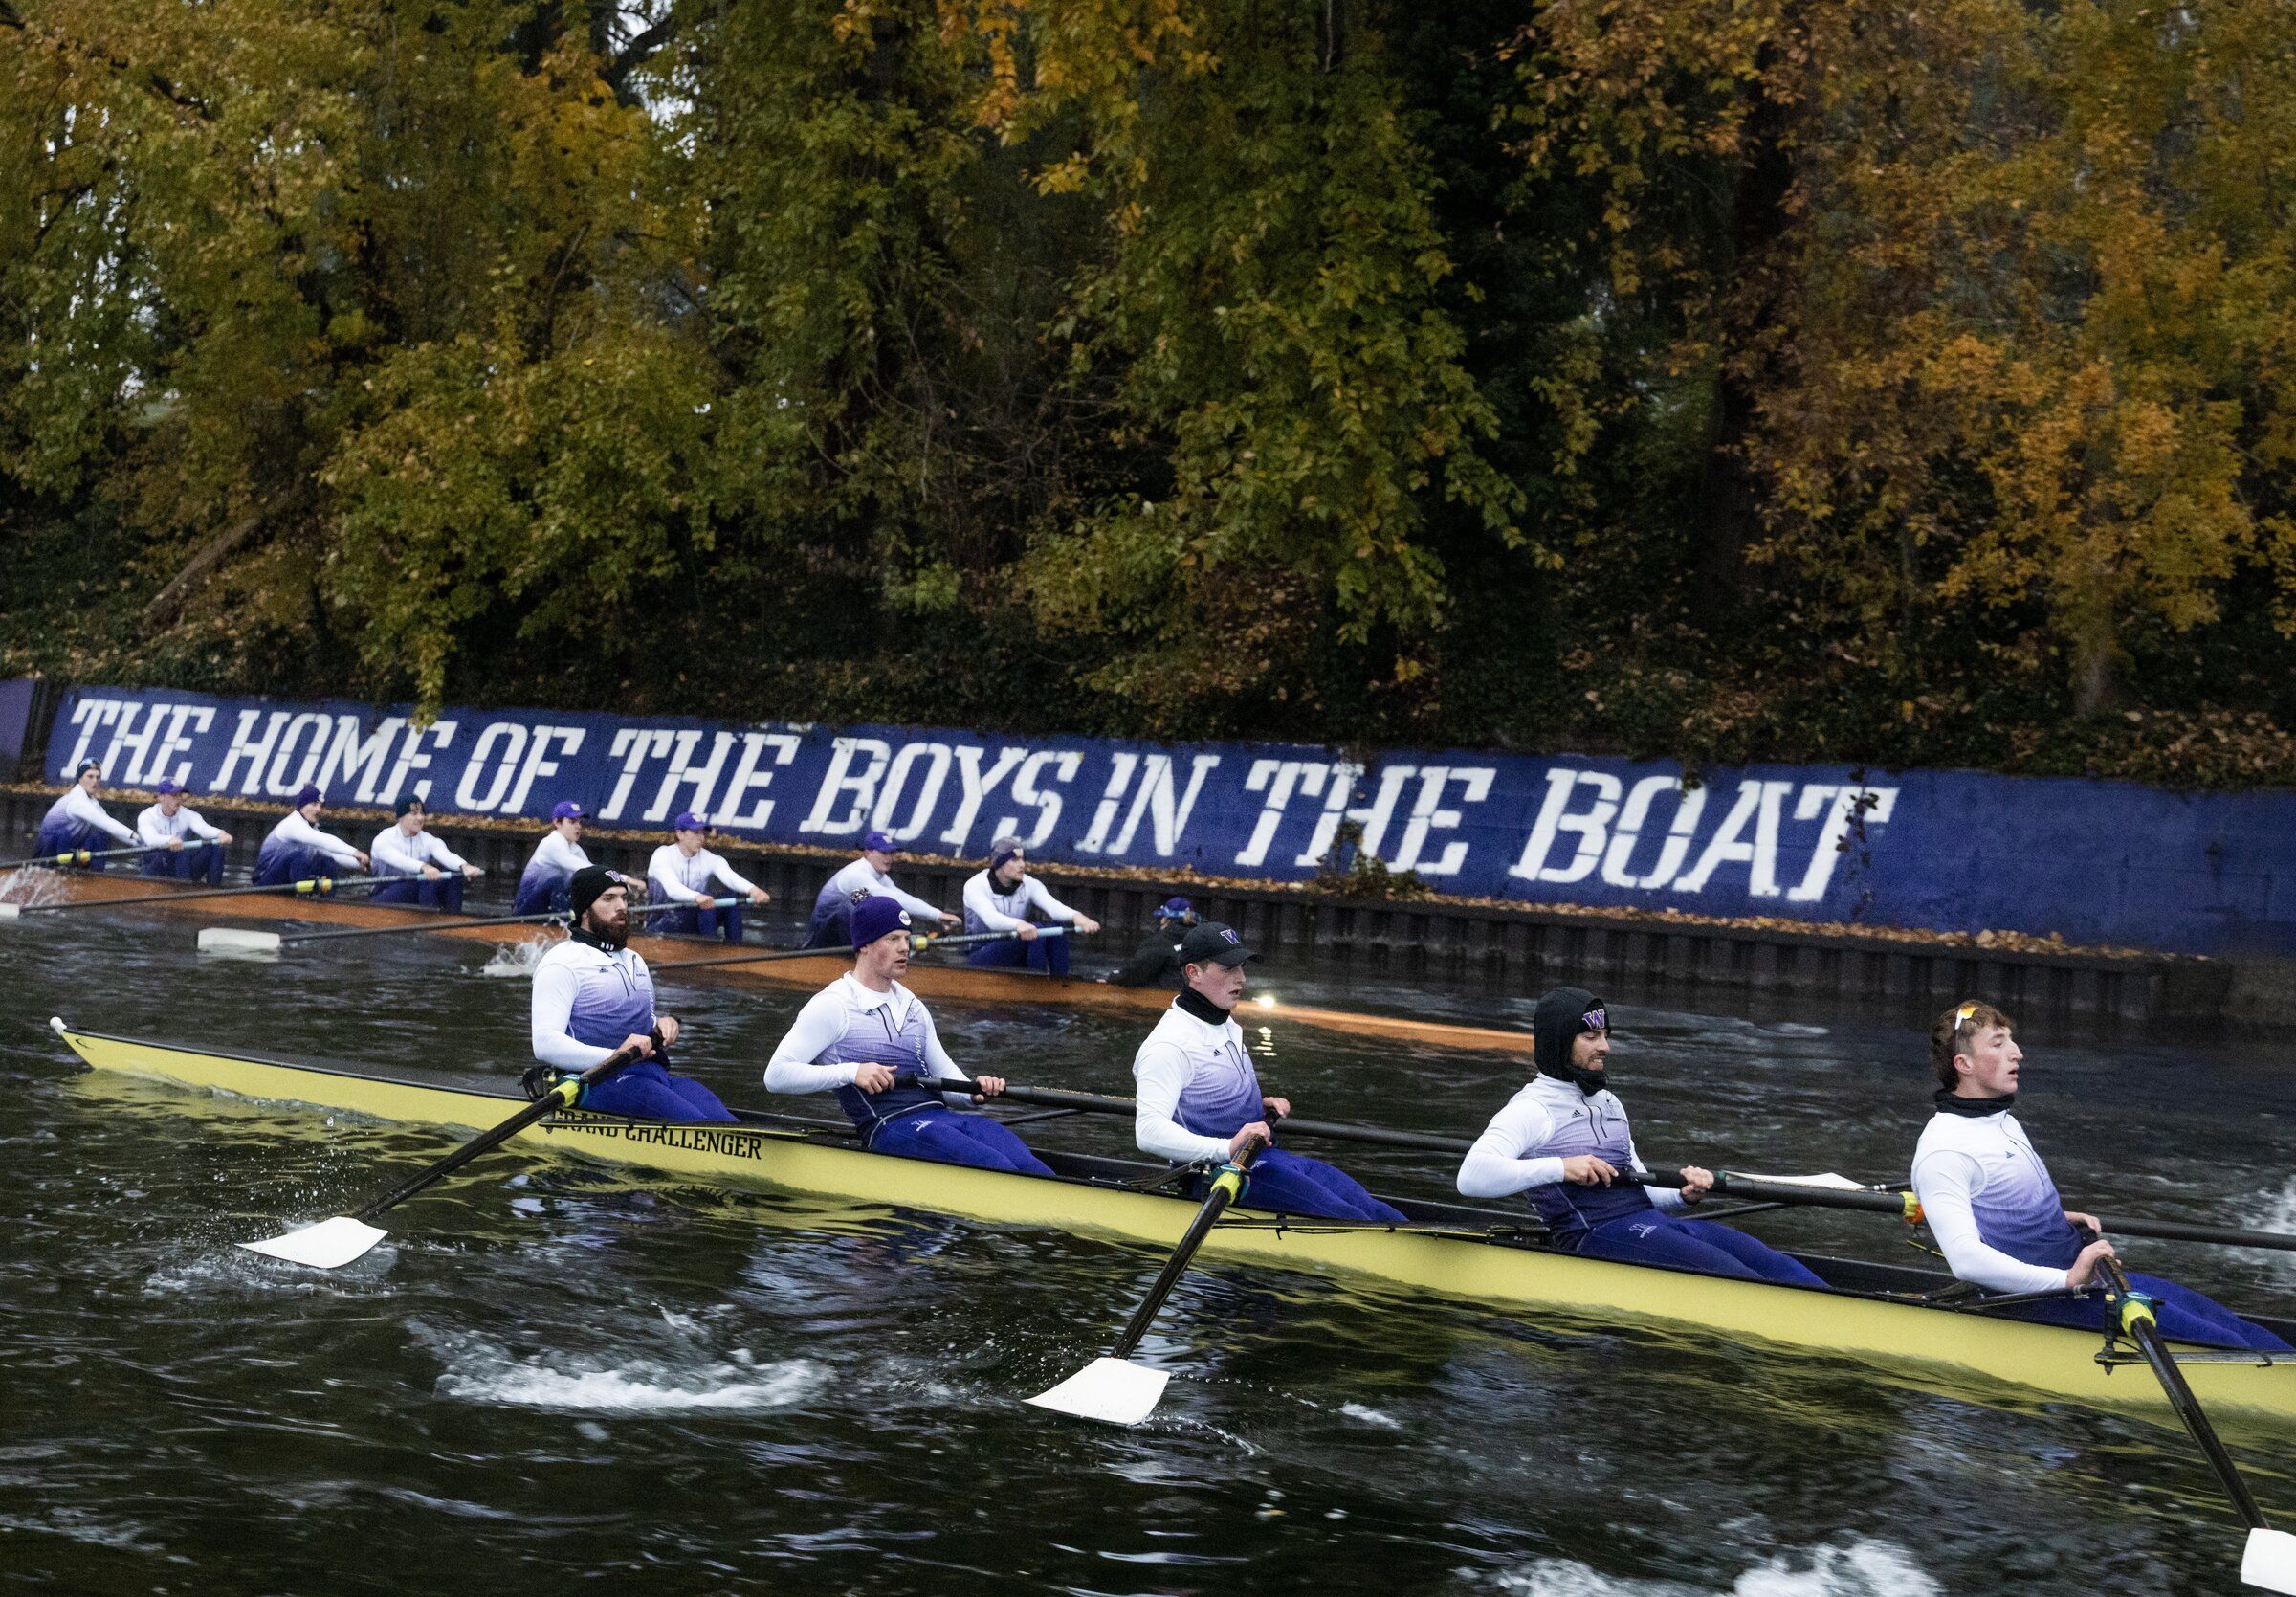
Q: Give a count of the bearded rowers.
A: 2